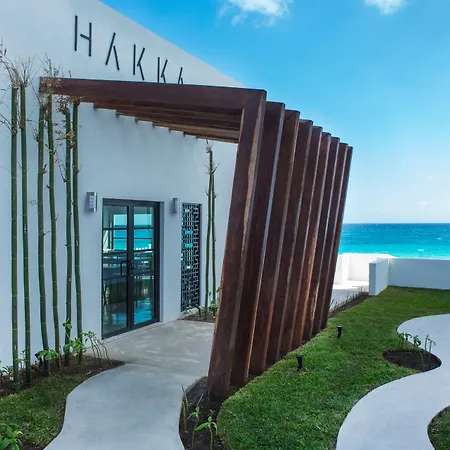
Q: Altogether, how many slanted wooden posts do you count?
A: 9